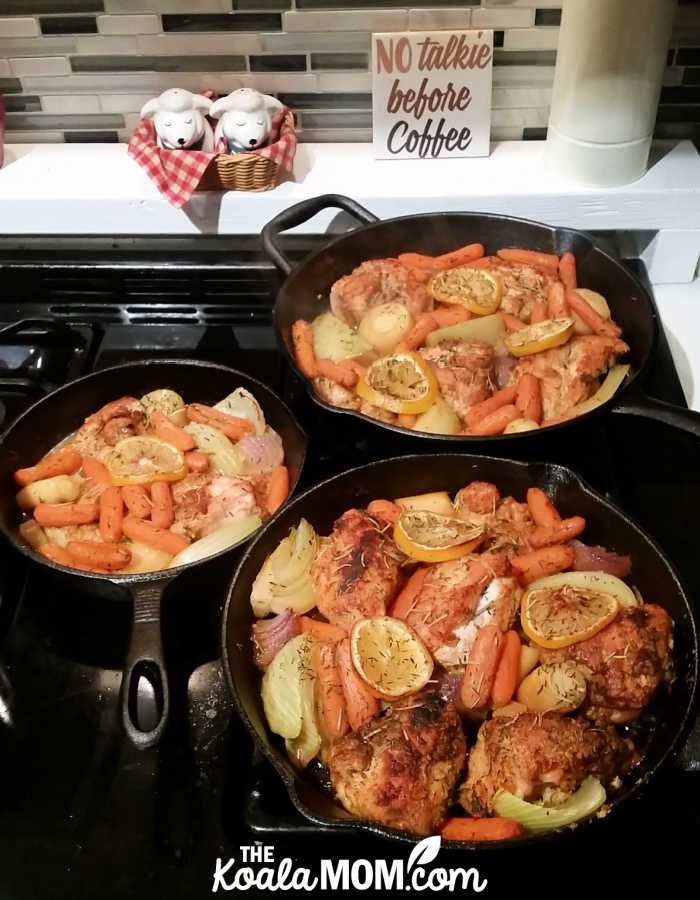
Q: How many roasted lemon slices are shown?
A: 7